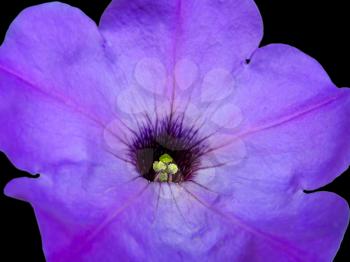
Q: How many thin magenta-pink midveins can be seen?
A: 5